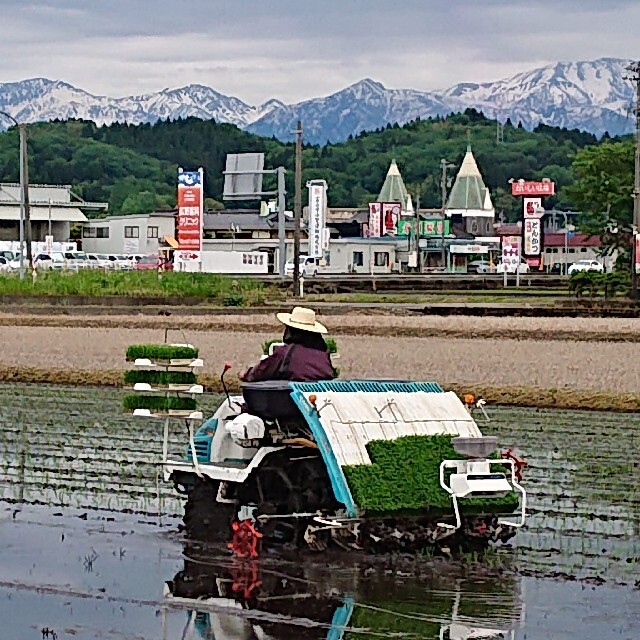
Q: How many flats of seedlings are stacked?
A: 3